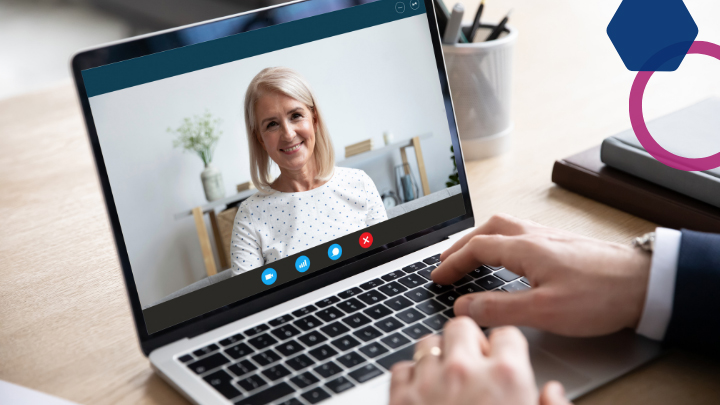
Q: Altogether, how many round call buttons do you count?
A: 4